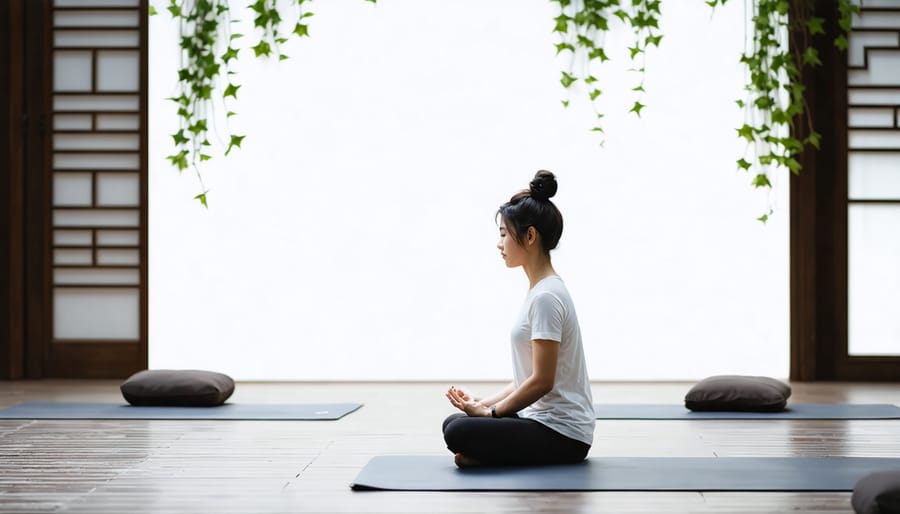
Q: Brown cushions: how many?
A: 3